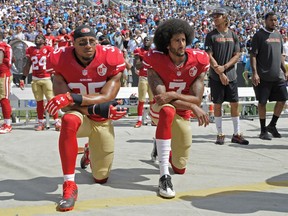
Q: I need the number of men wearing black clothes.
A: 2